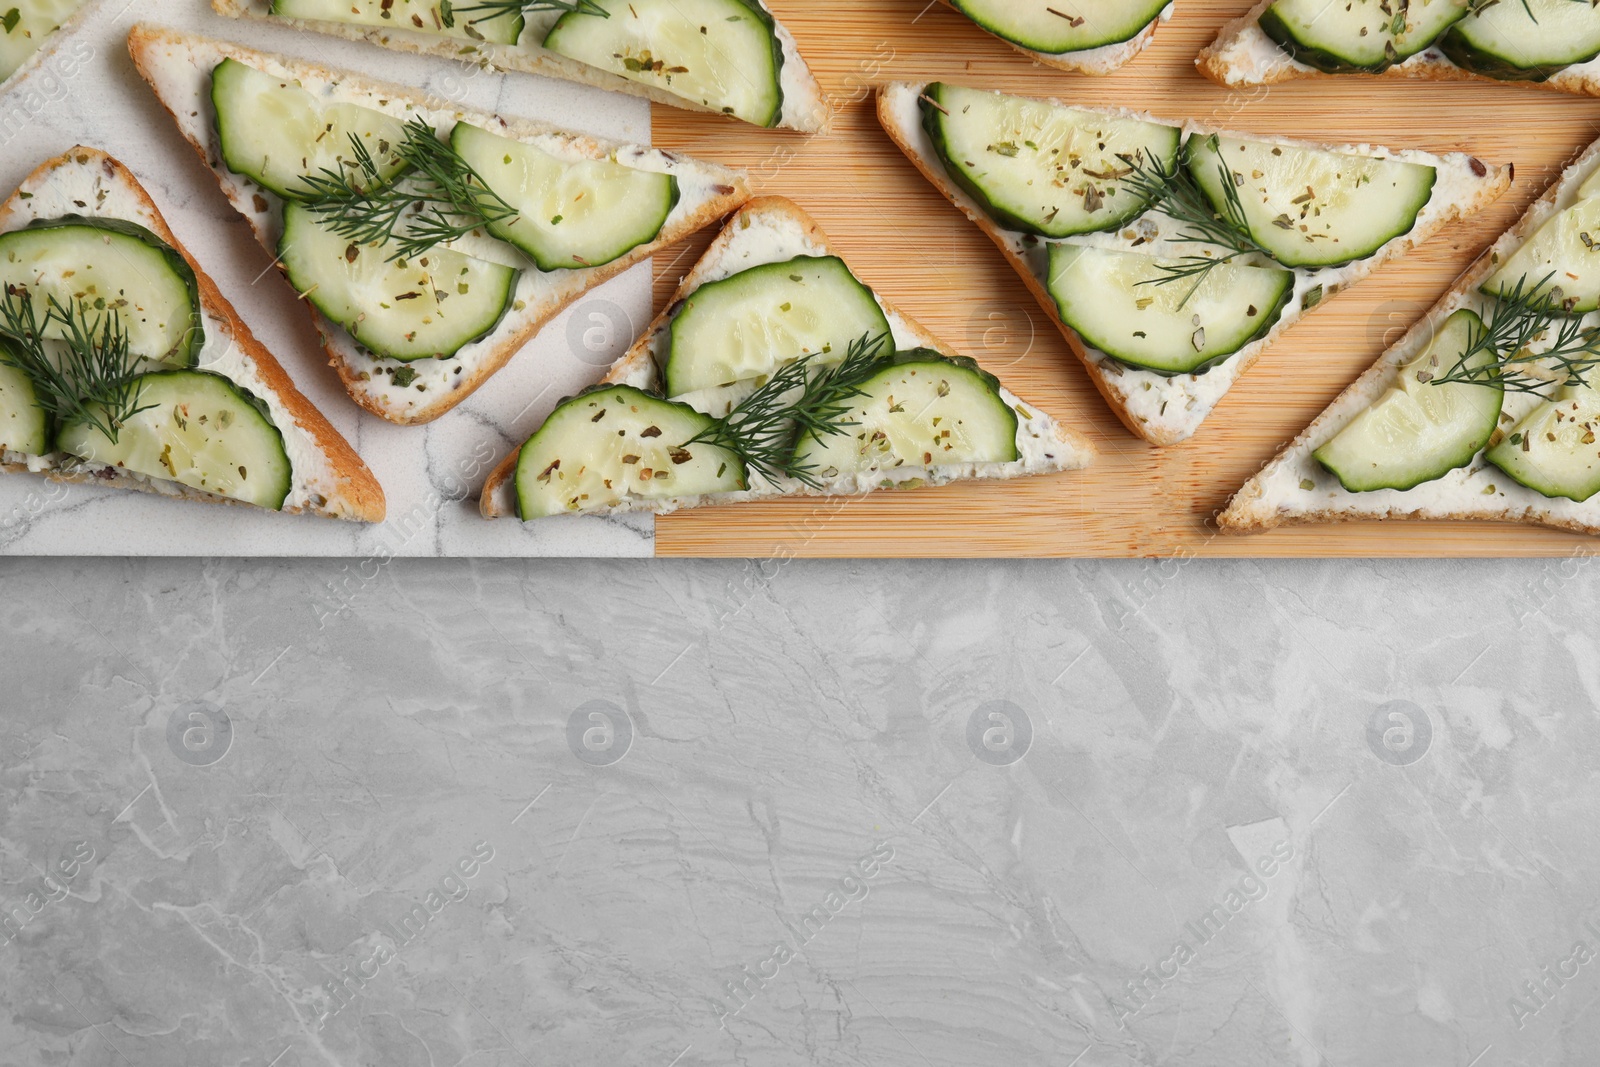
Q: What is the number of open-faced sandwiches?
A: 9